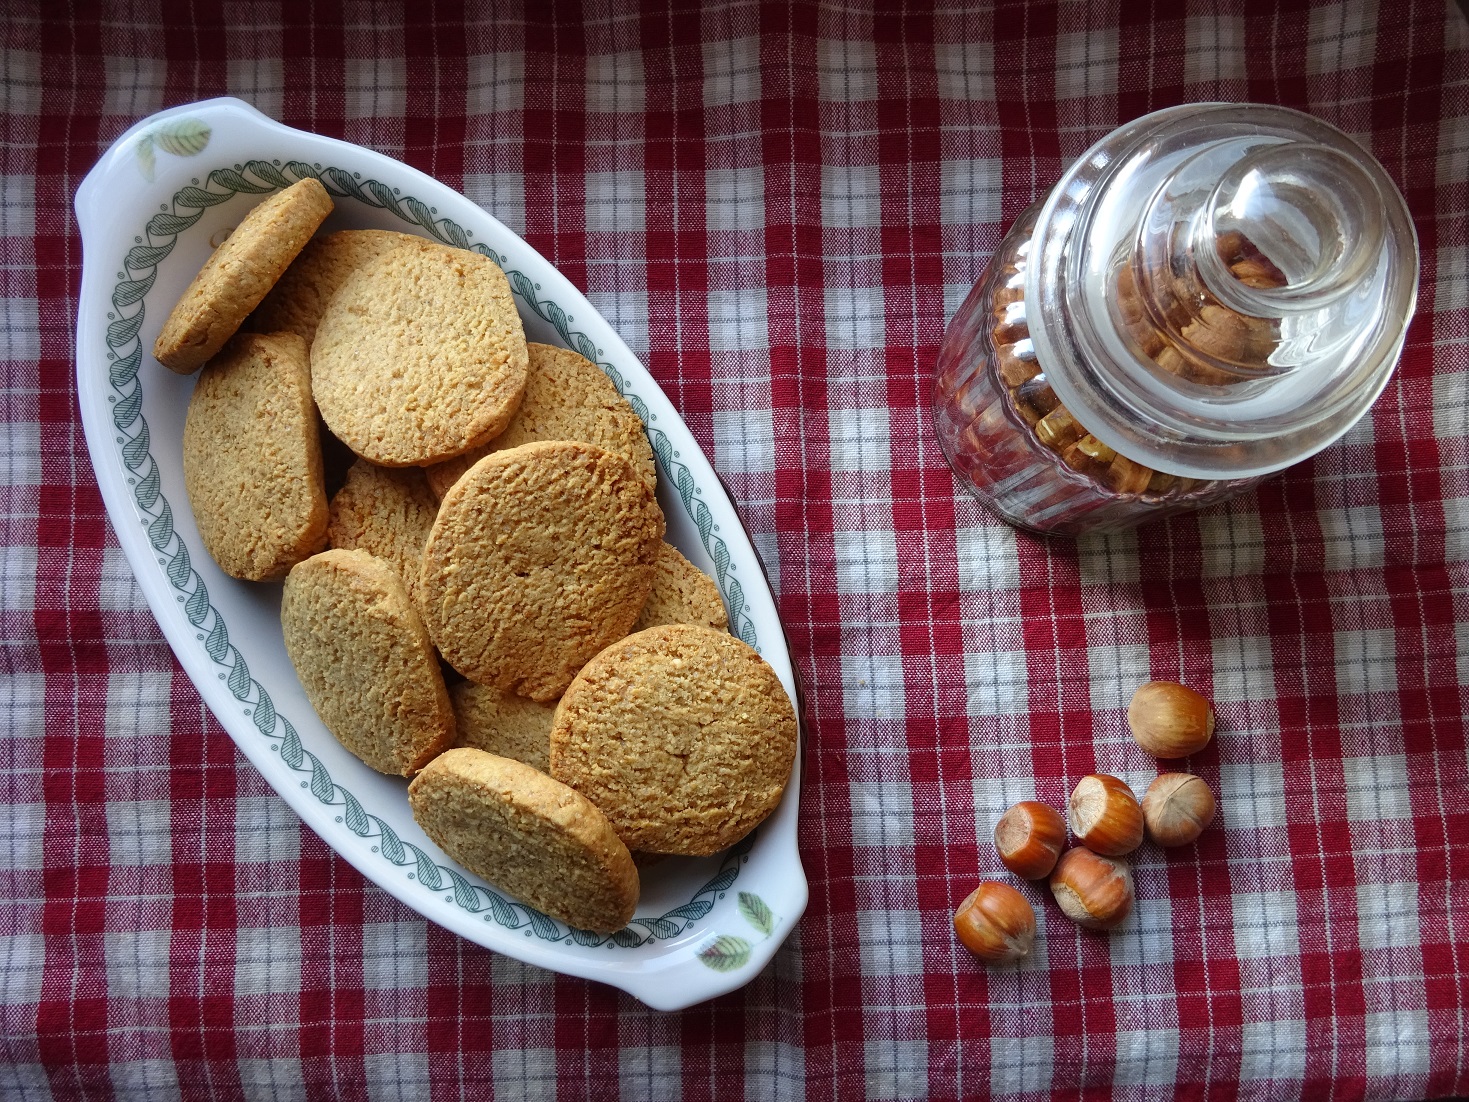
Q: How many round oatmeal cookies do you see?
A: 12